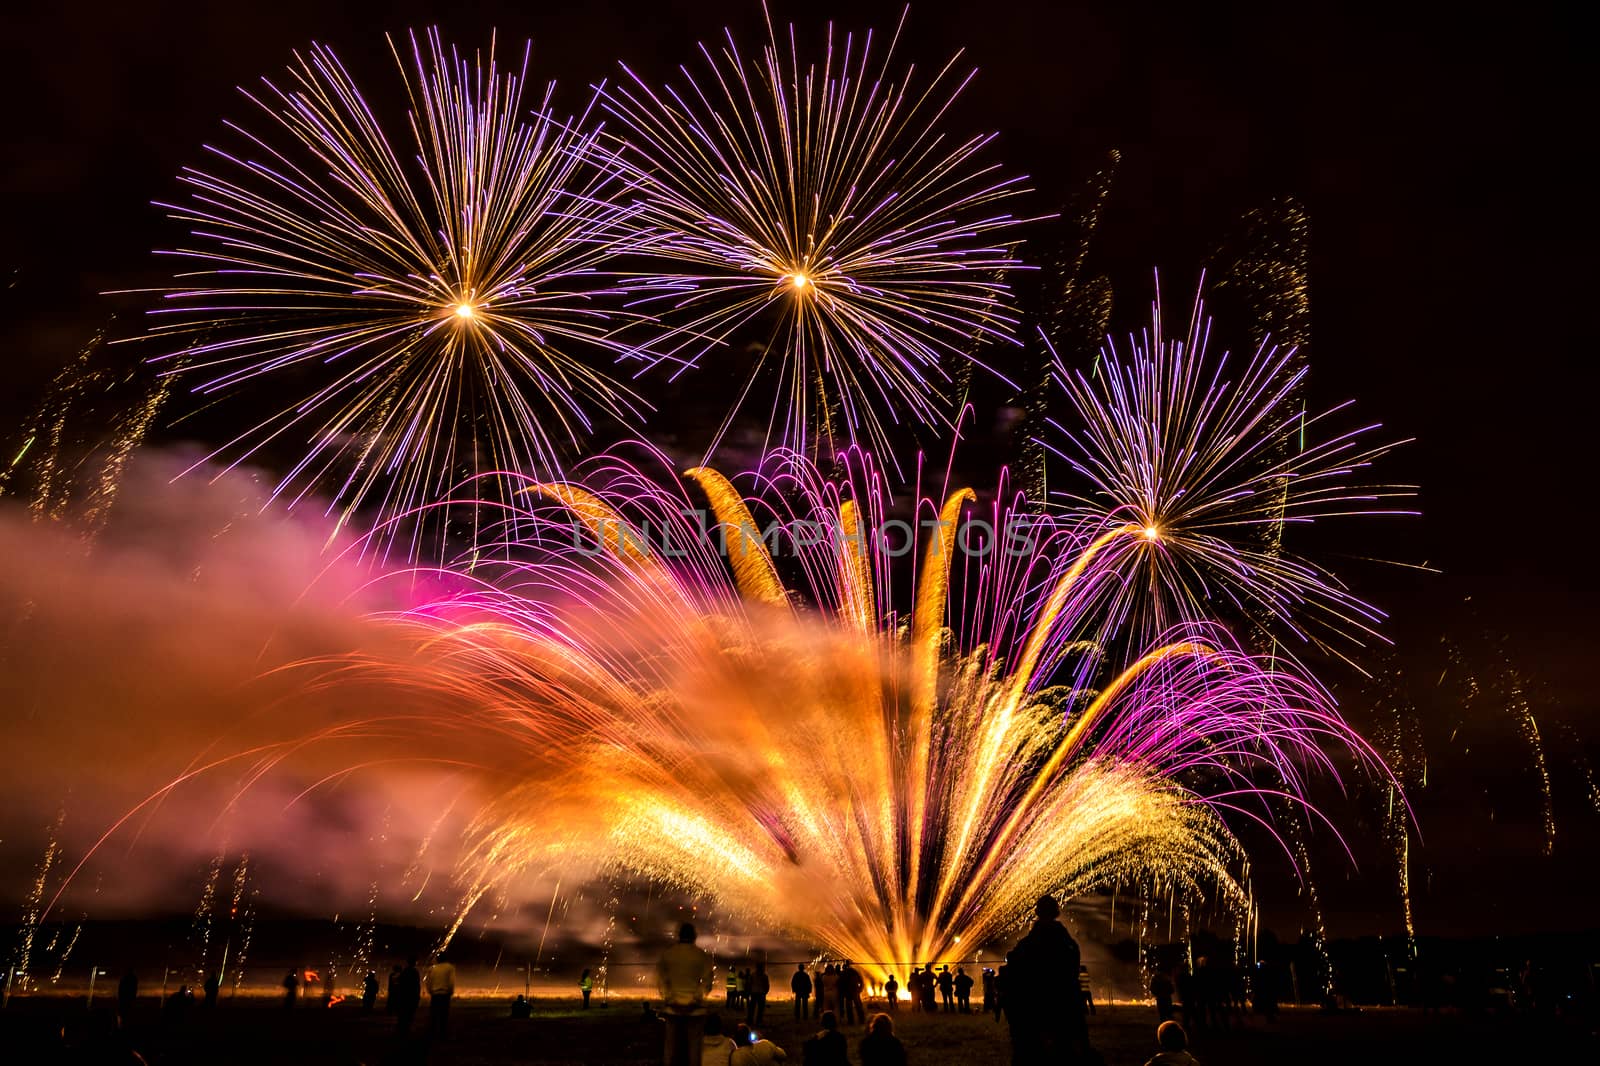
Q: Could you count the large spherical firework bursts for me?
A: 3